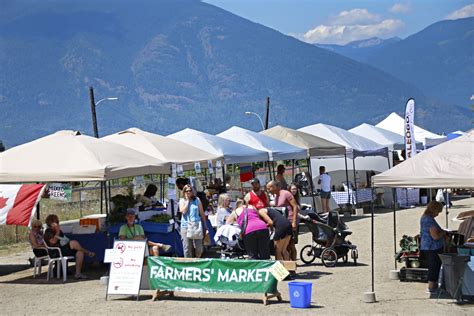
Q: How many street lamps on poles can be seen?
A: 2